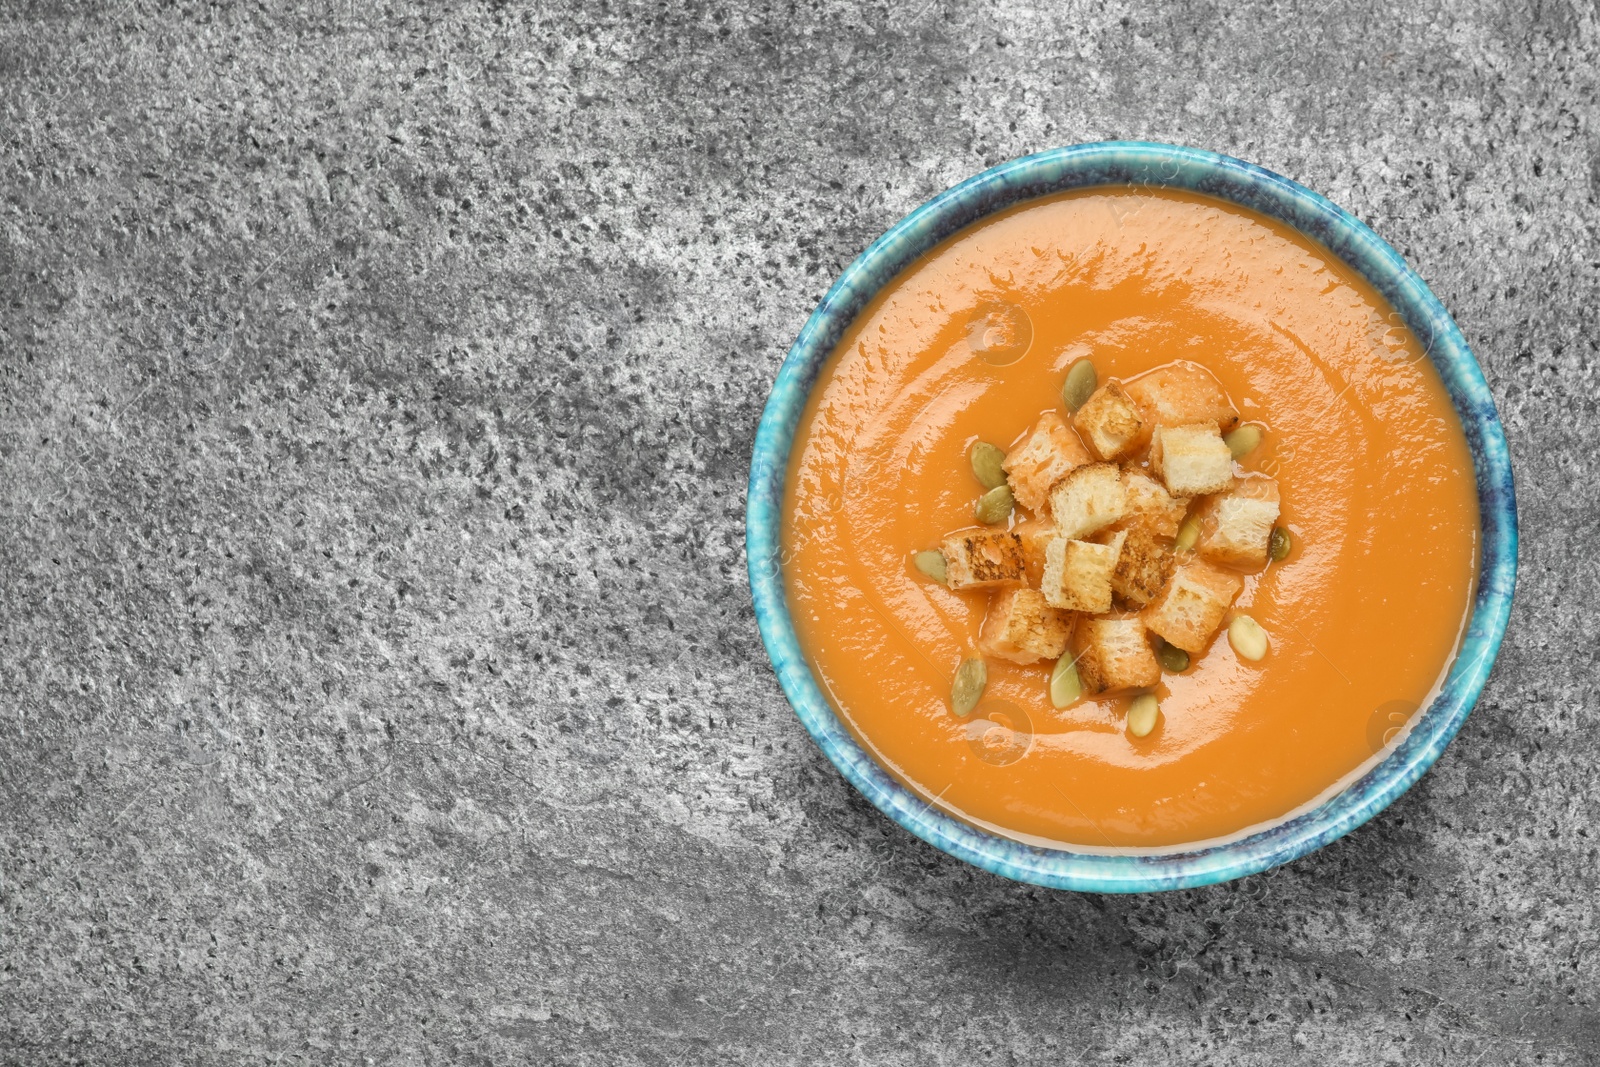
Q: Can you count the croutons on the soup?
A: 14